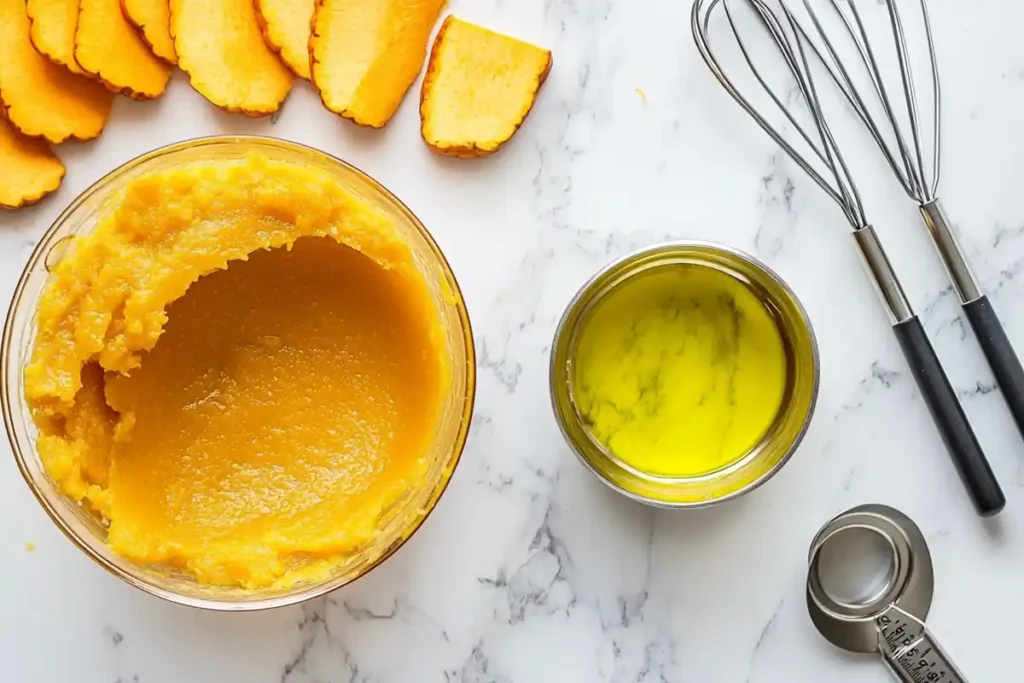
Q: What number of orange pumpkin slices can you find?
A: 9